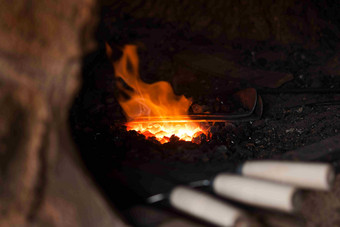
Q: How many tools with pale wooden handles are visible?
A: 3